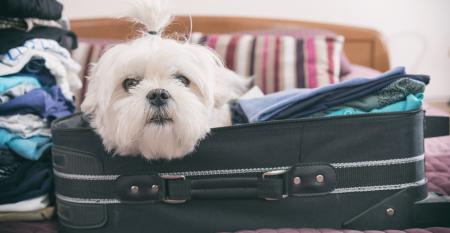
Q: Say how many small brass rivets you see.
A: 5